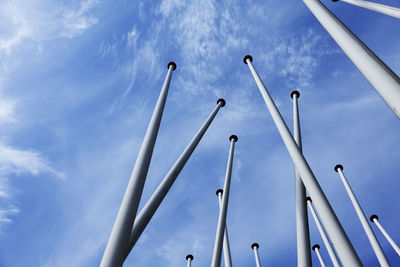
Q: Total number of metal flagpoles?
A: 14